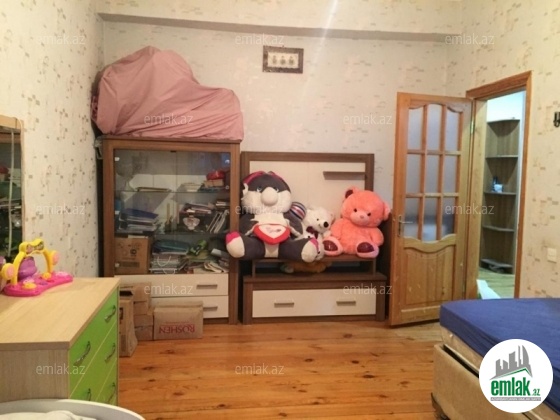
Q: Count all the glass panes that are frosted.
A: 9